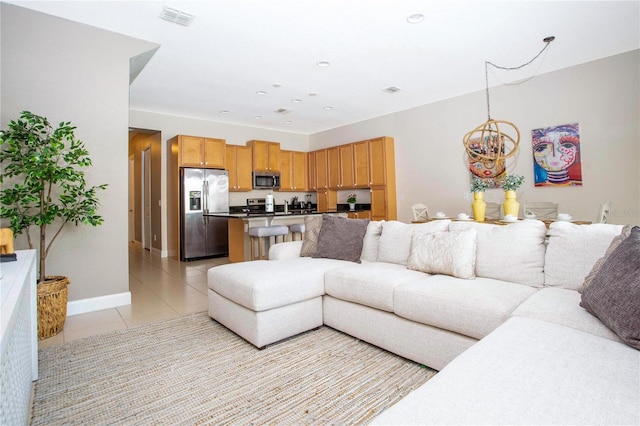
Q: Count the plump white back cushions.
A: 4